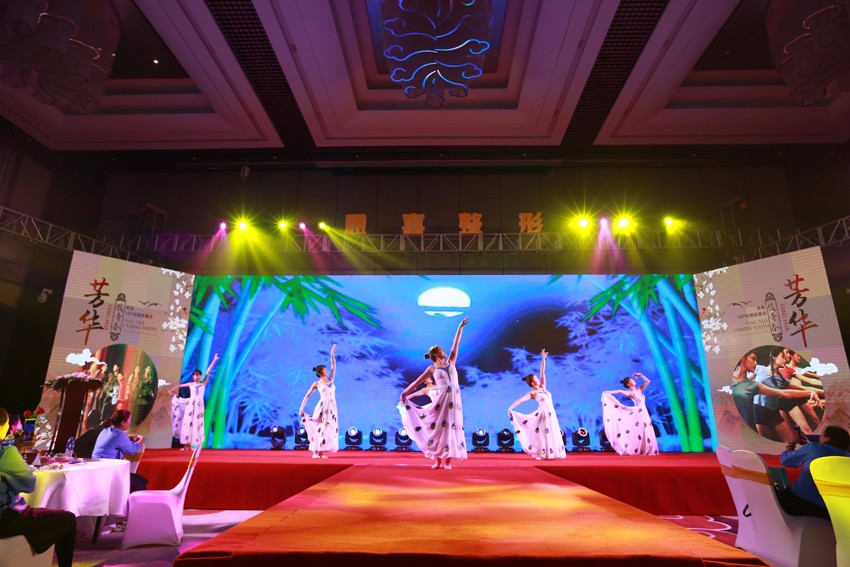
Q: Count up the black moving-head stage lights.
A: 10